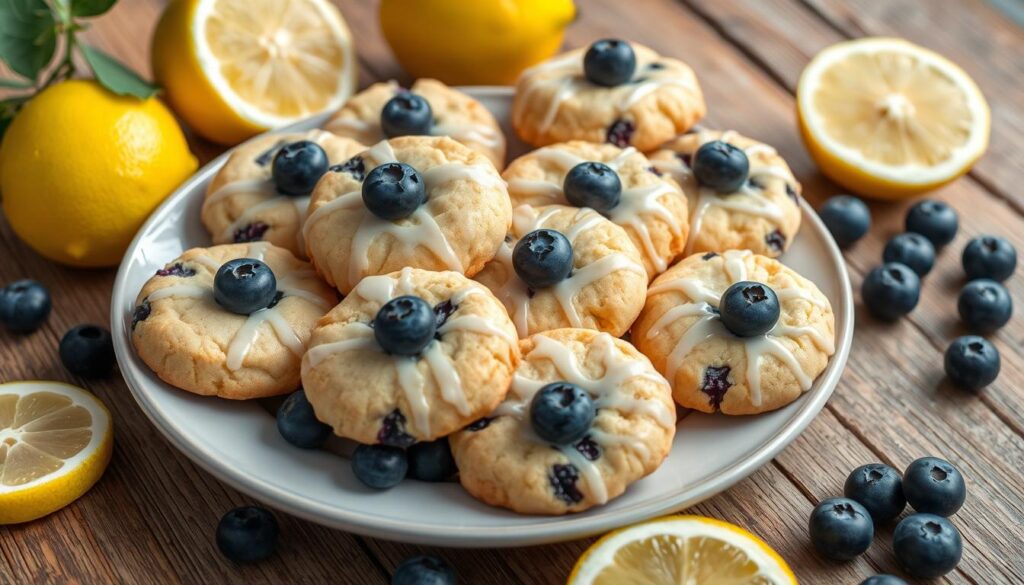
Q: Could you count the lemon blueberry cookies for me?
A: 11